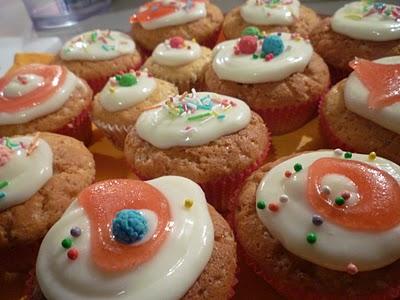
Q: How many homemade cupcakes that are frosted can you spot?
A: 13